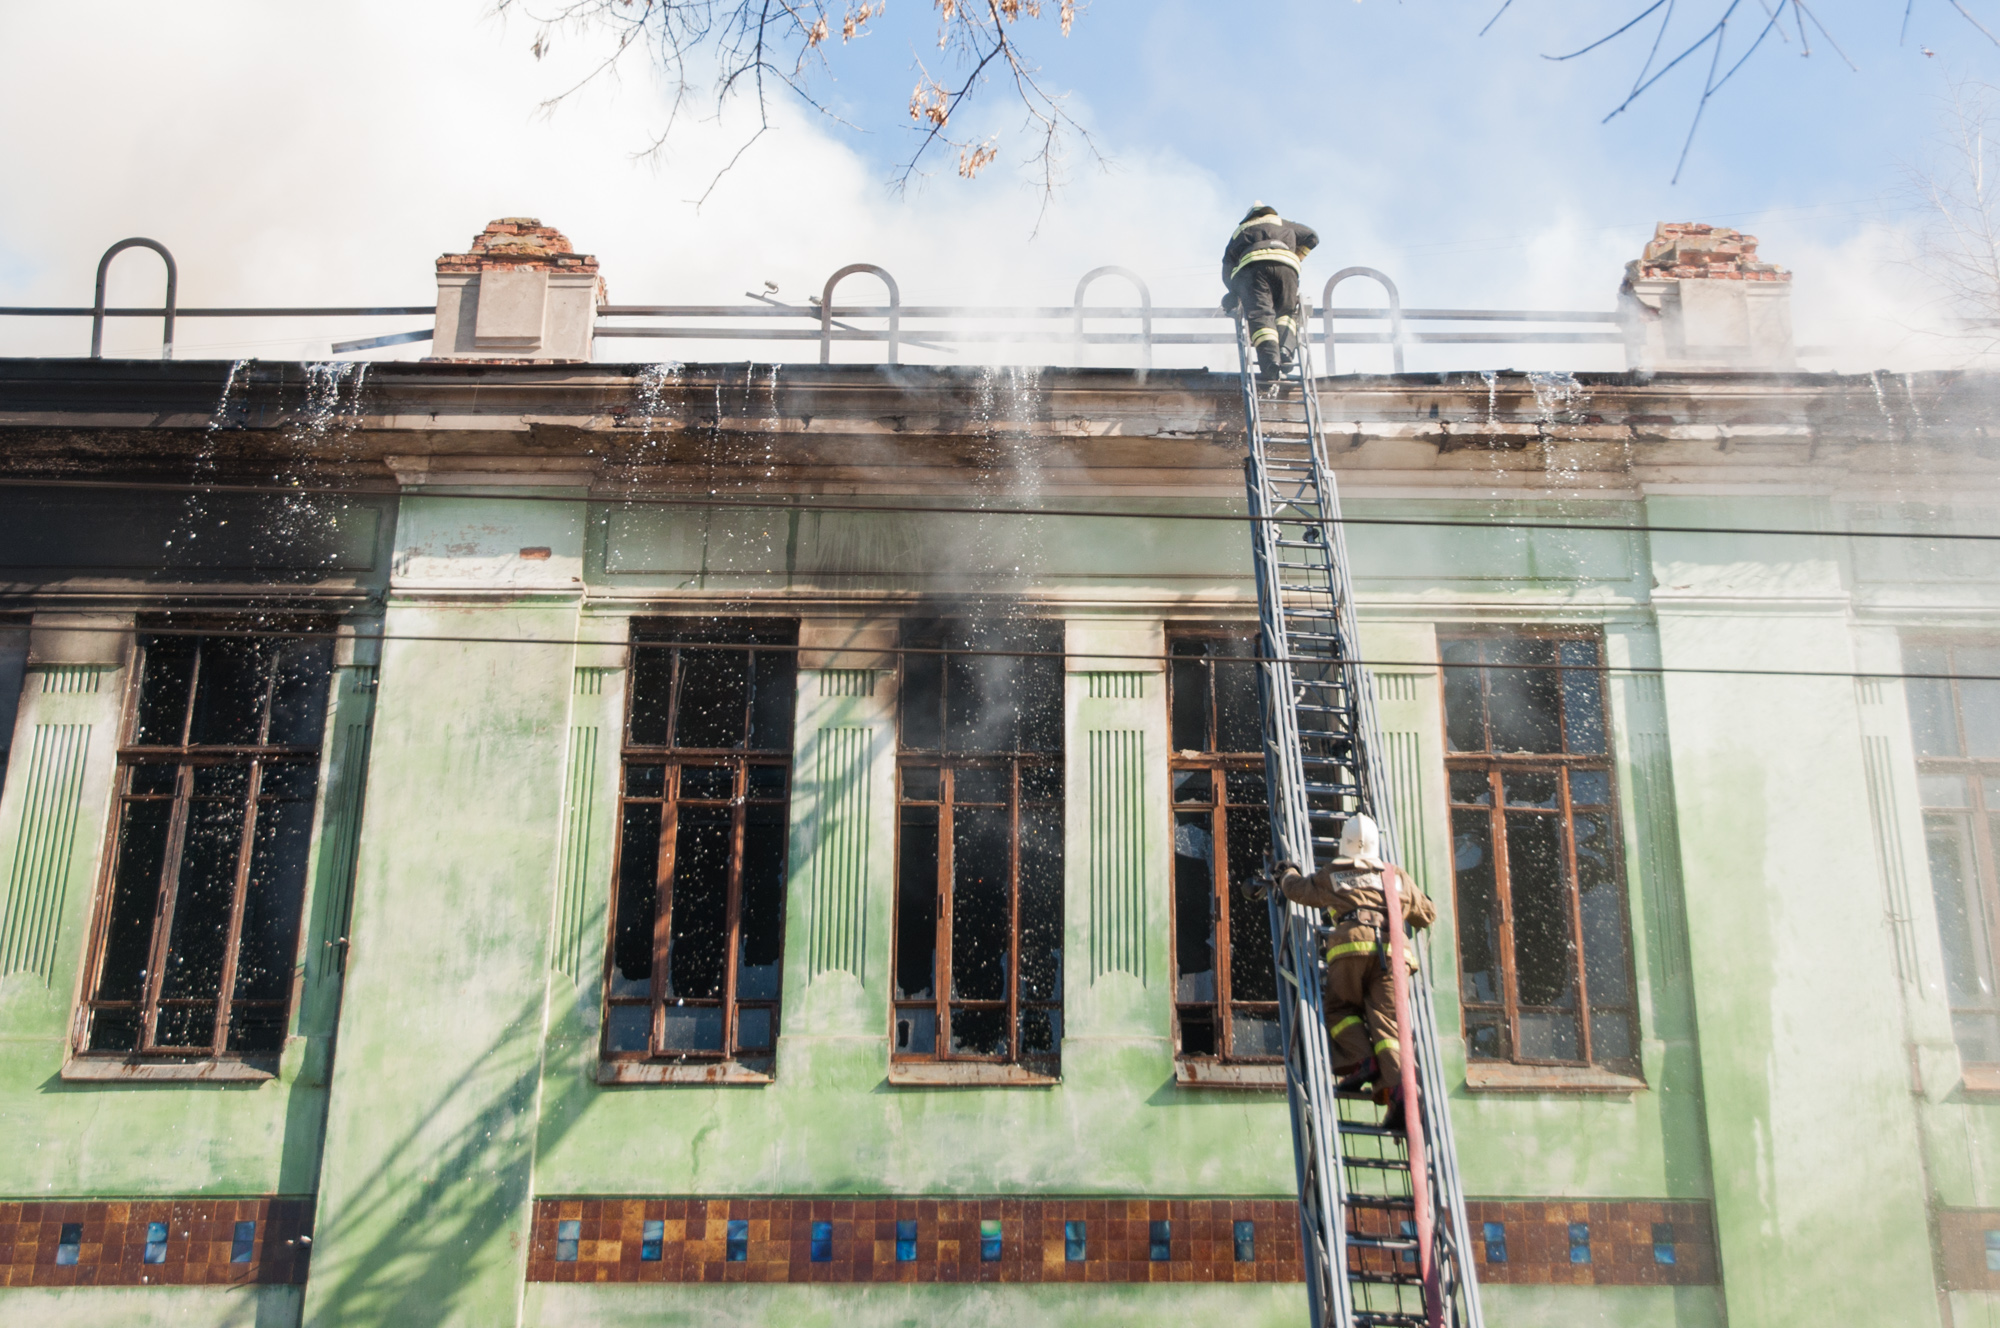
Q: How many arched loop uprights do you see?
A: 4